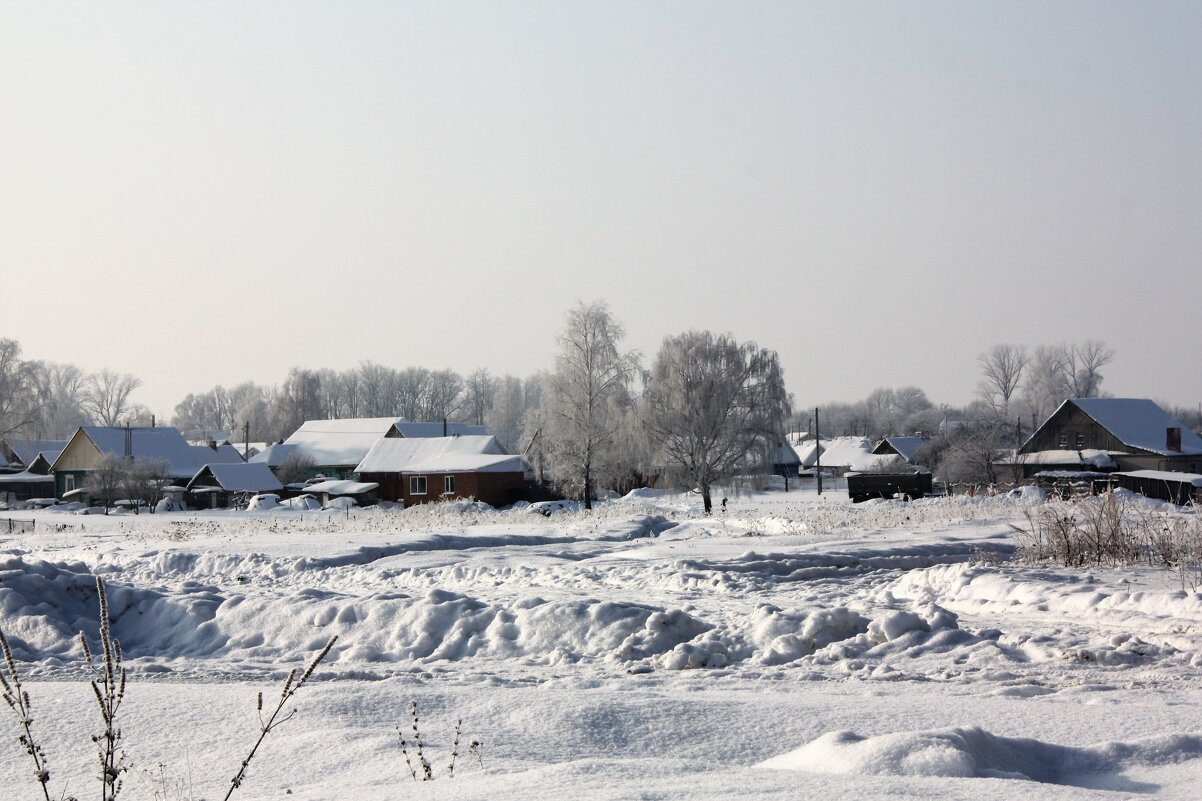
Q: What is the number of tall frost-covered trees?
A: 2